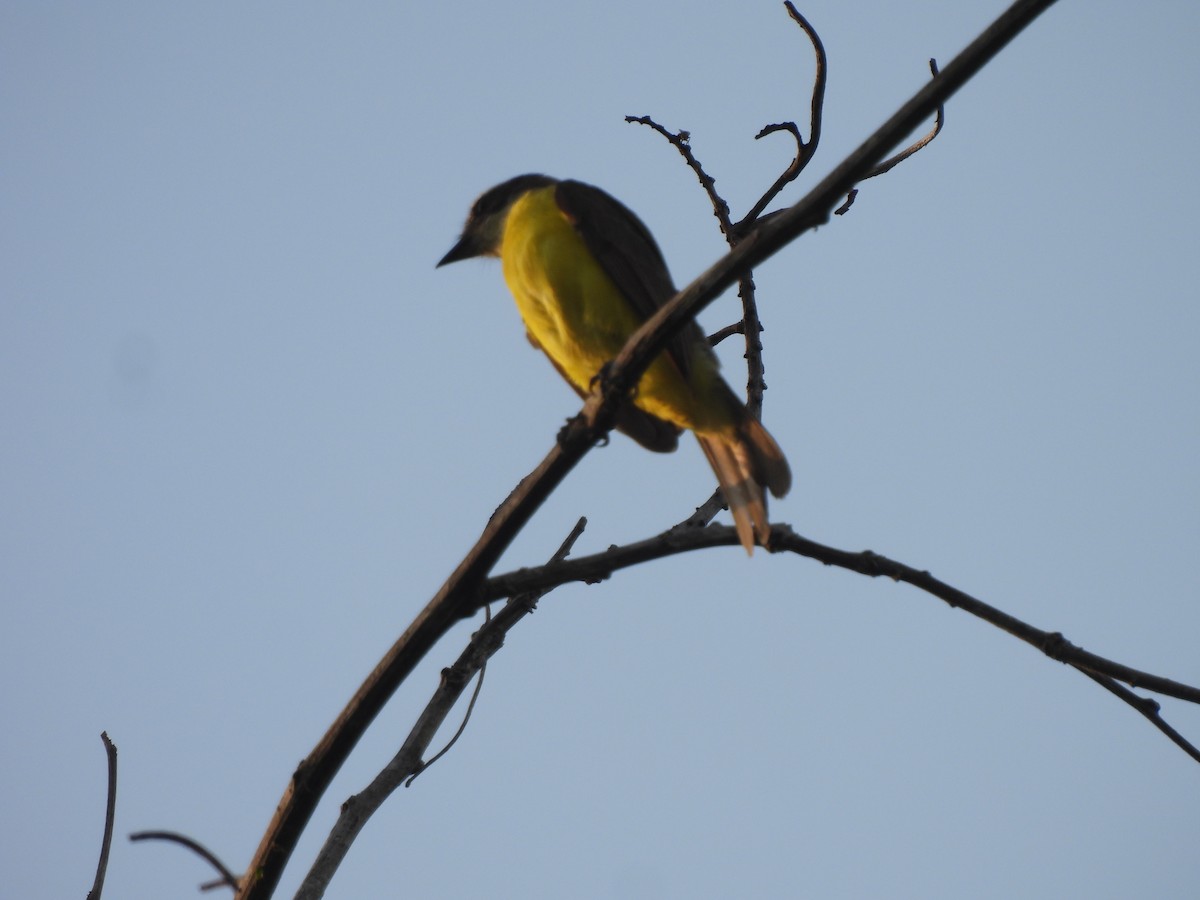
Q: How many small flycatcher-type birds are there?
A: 1